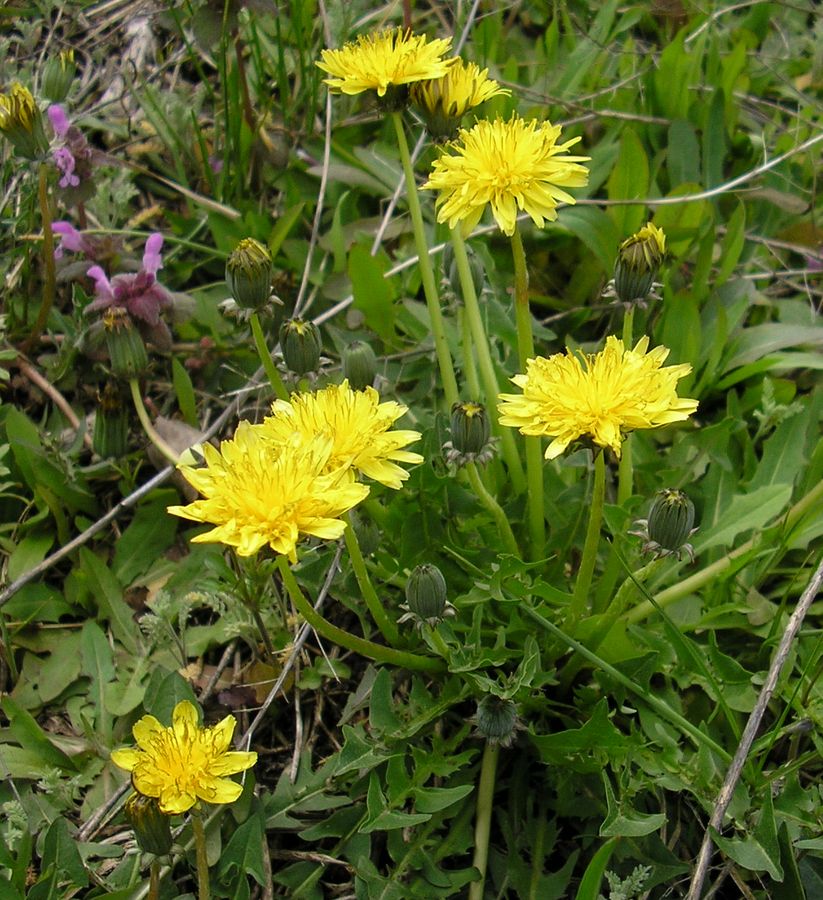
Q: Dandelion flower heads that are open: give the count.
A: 7